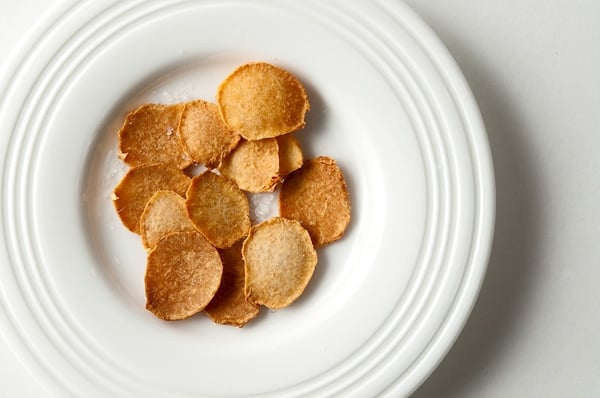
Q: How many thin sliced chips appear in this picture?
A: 12